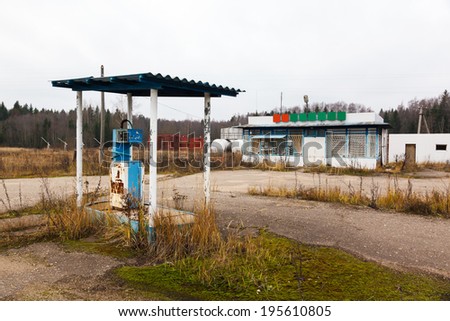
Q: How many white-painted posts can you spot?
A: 4